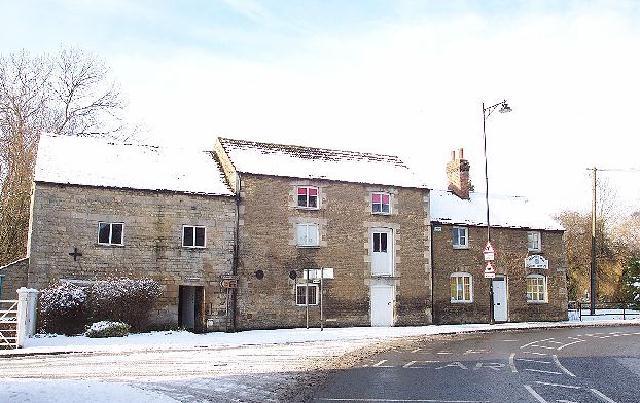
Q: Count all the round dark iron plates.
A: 2